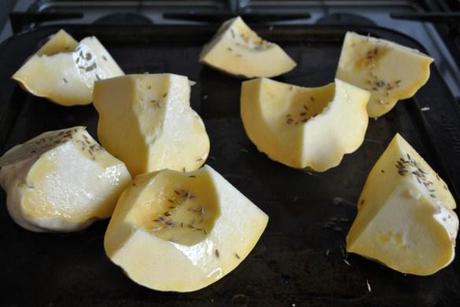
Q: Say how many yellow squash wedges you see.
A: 8